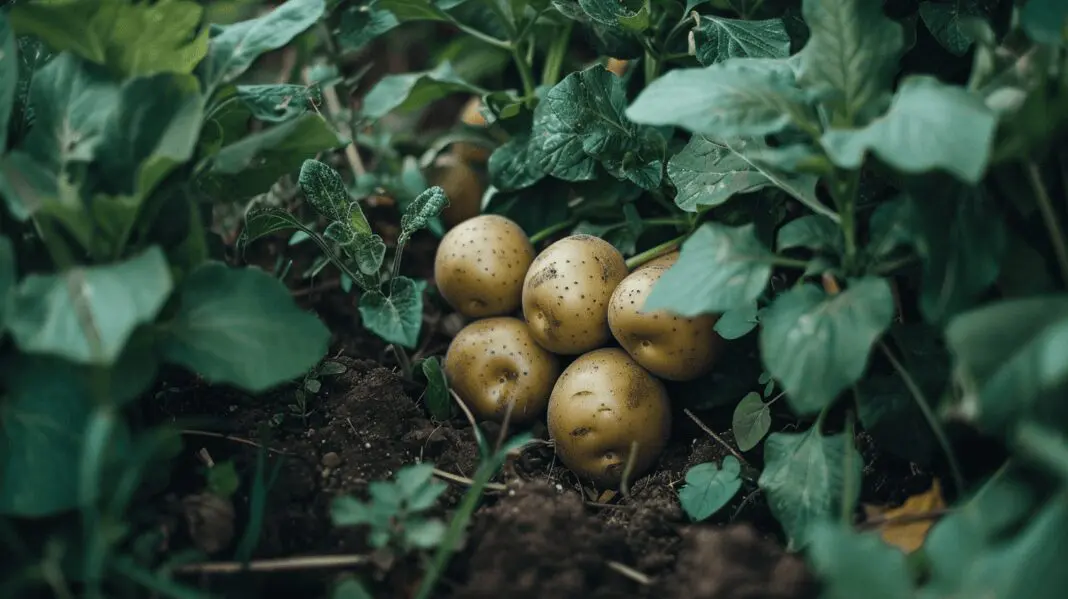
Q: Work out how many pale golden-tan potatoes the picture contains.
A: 5